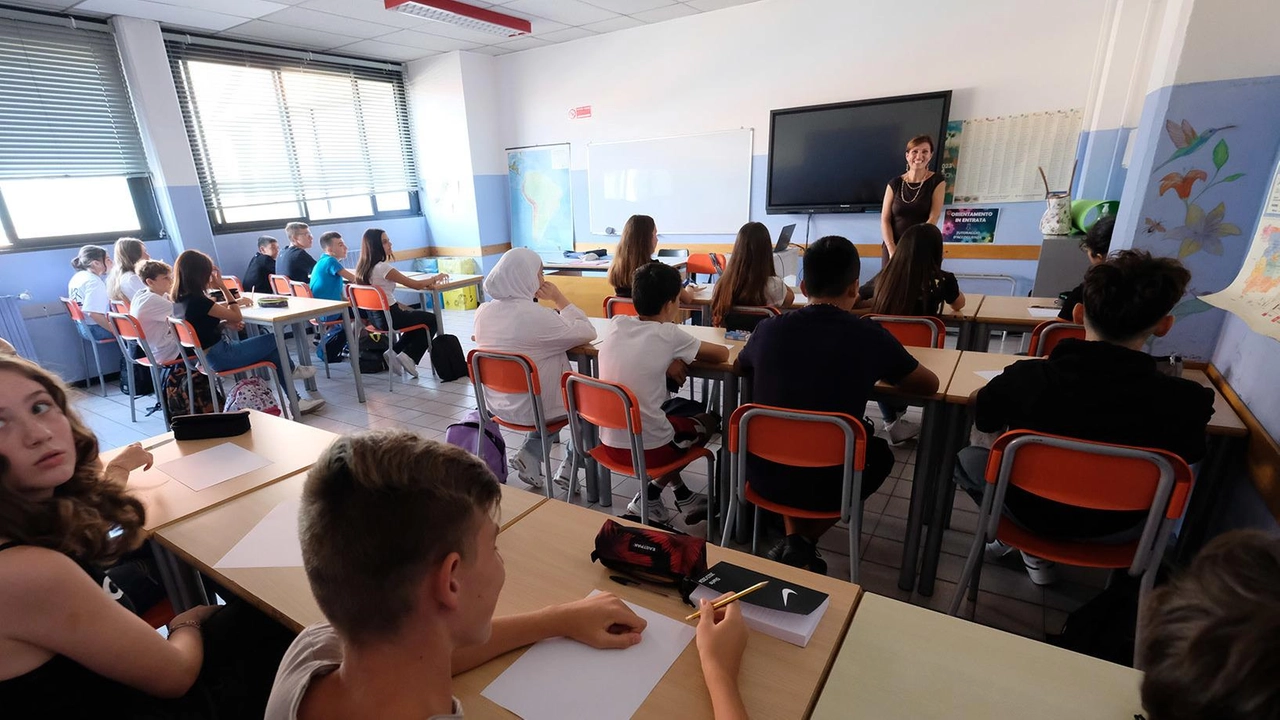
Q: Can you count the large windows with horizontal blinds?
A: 2